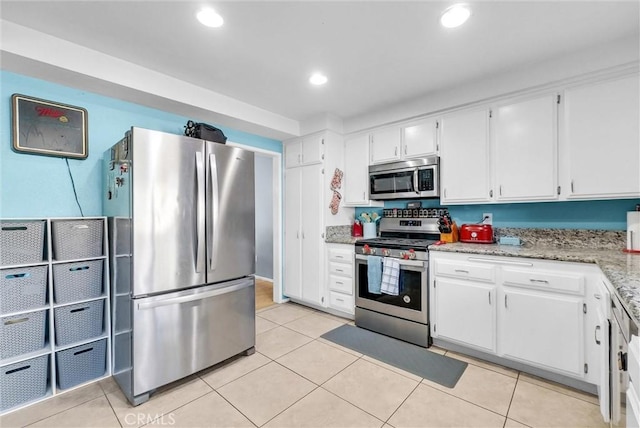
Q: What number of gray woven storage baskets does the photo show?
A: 8